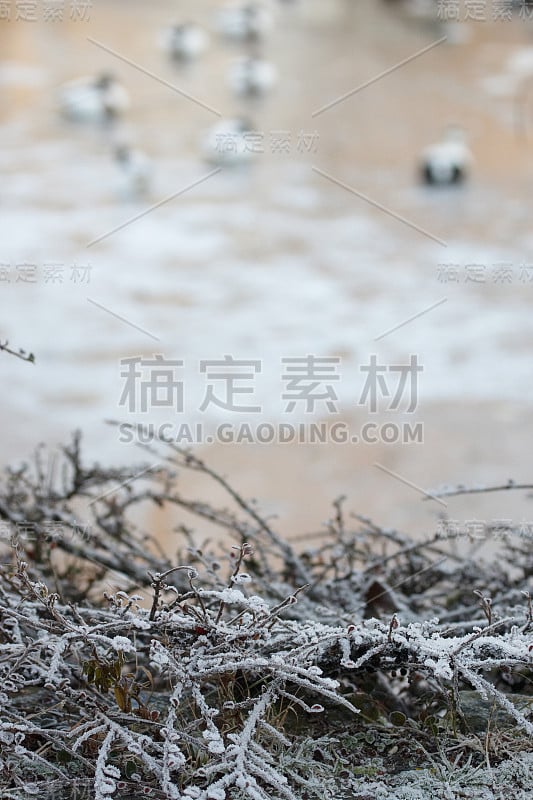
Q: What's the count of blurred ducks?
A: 7